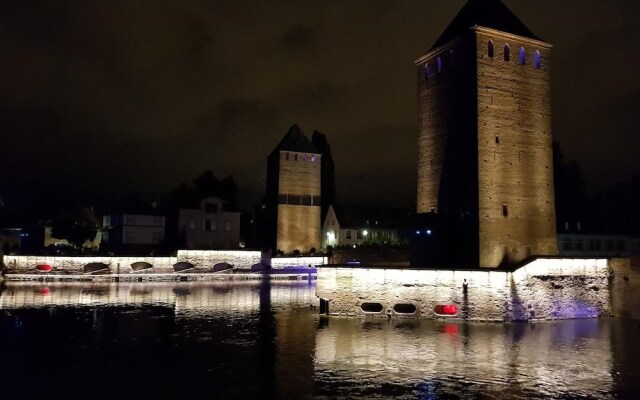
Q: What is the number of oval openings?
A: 4